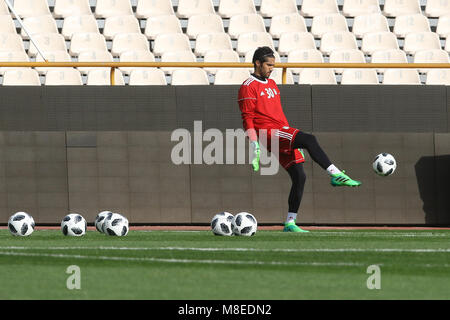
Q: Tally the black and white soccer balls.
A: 7